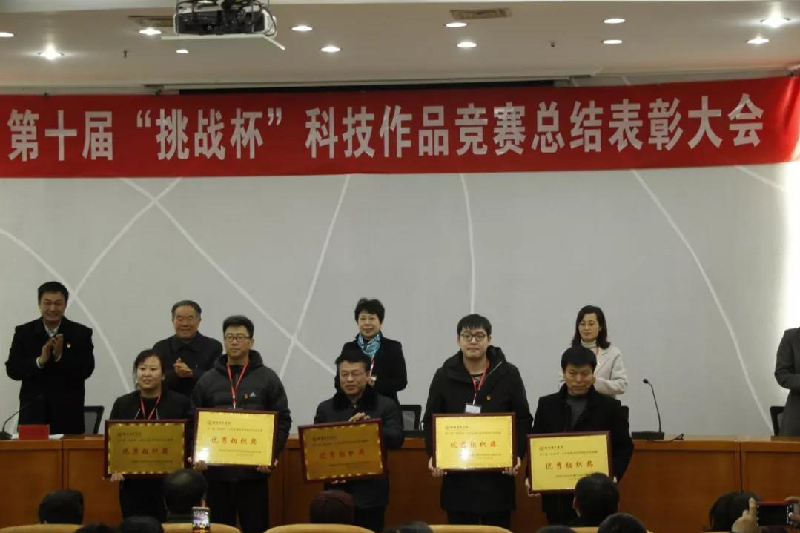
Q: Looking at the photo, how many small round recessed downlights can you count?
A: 12